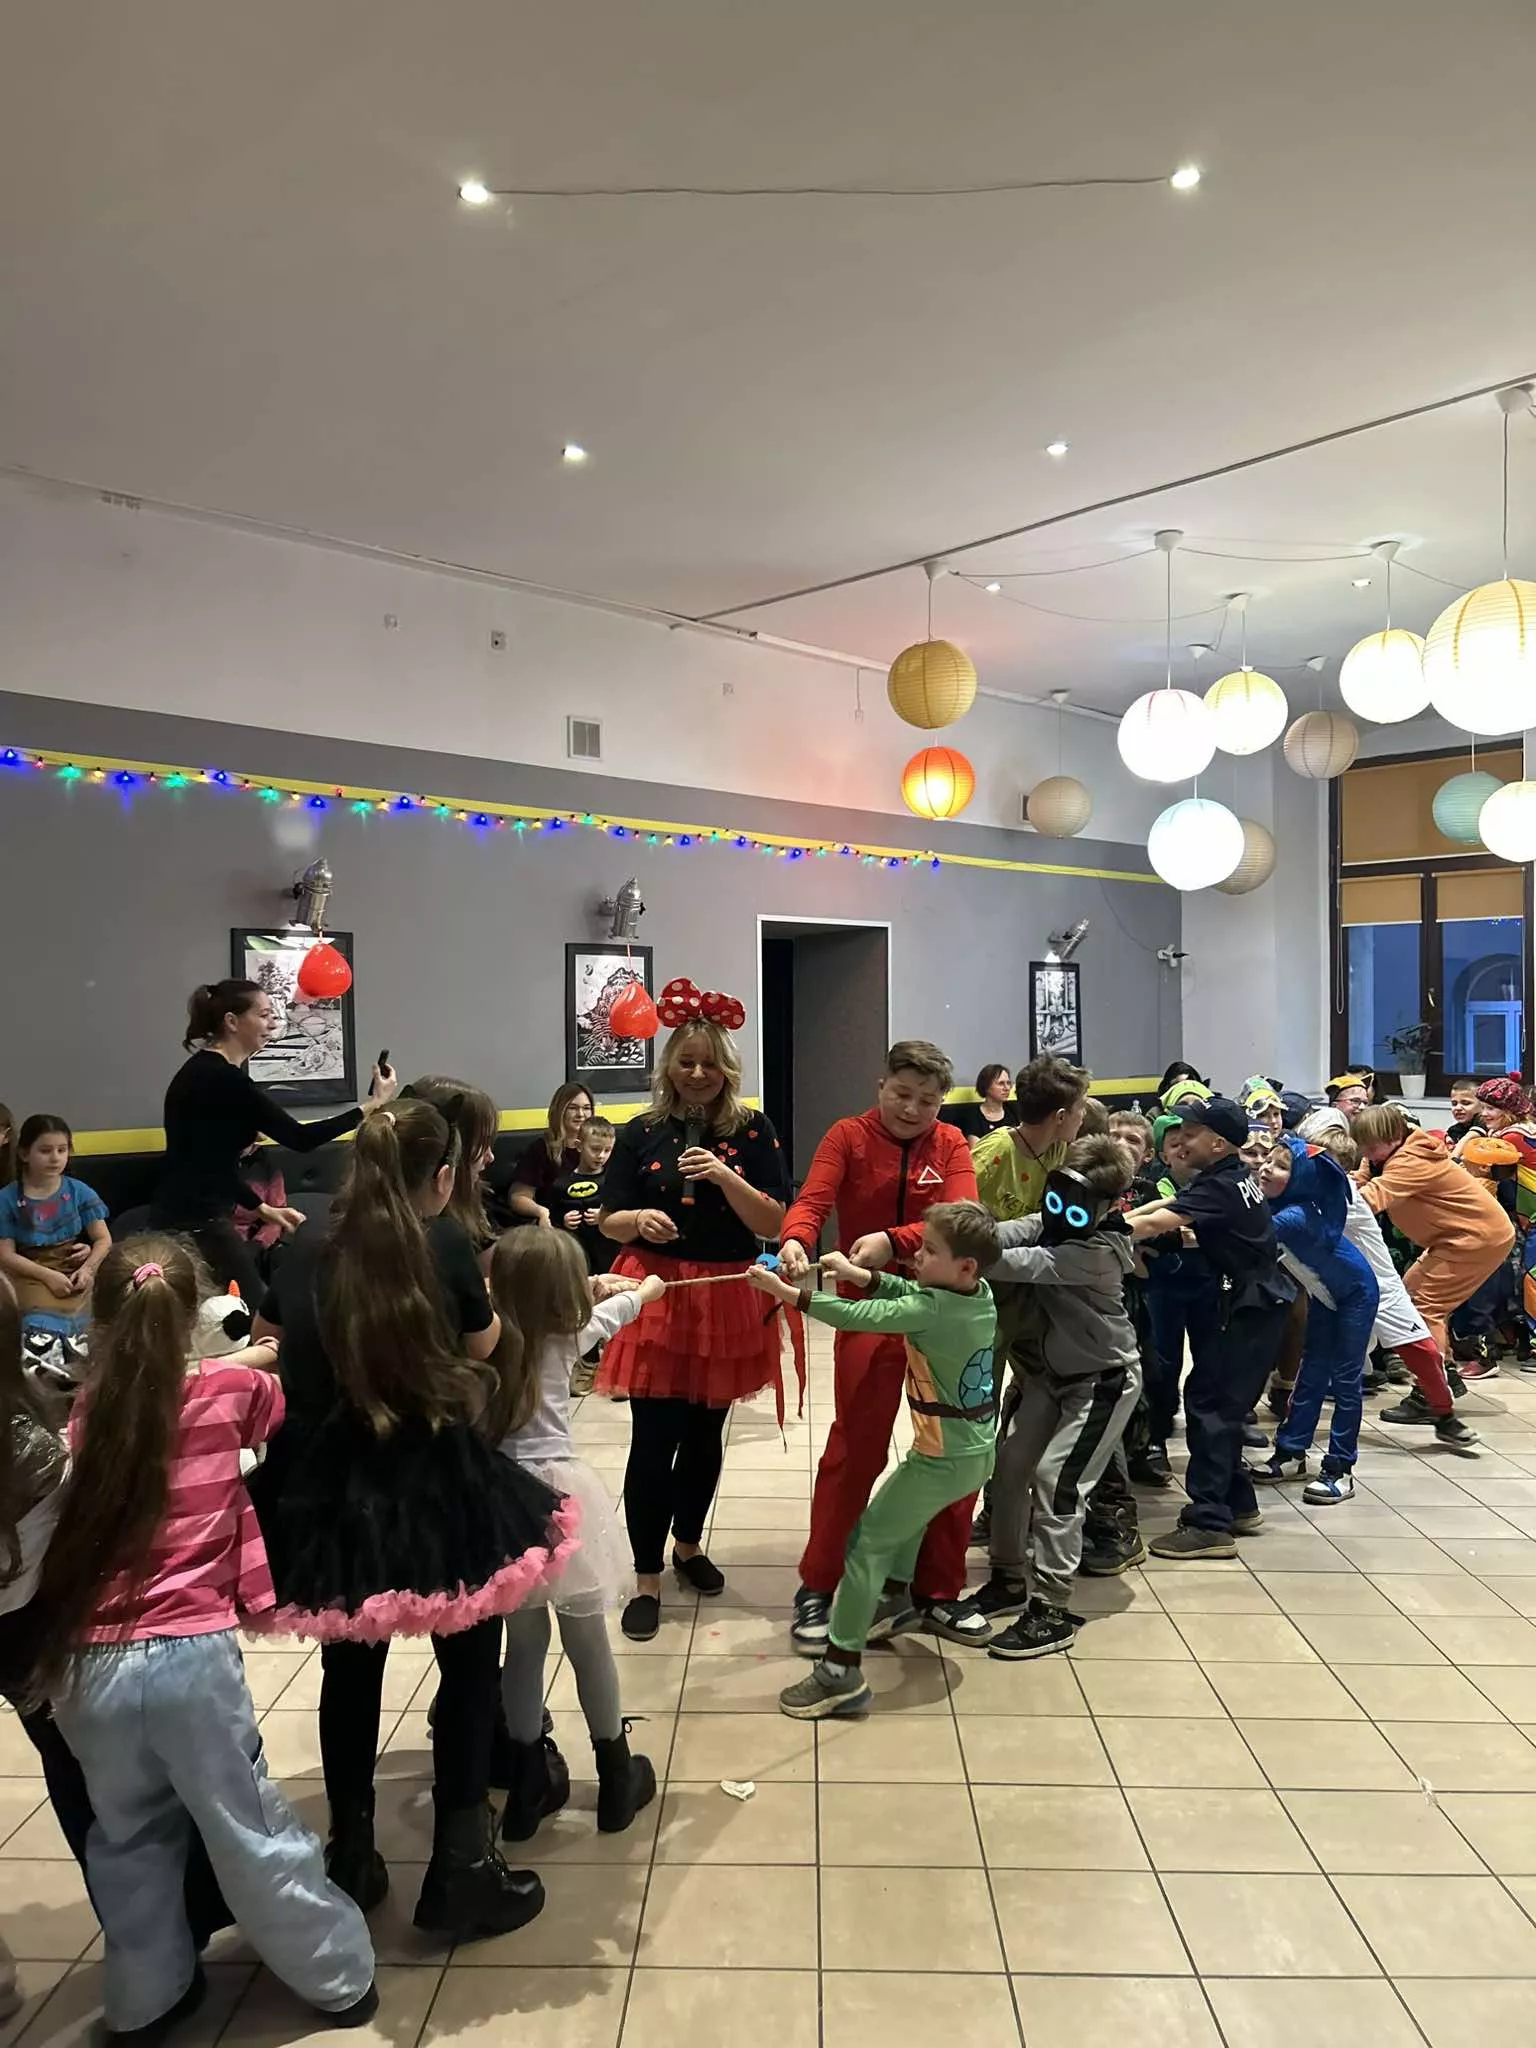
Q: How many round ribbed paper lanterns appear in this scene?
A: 12